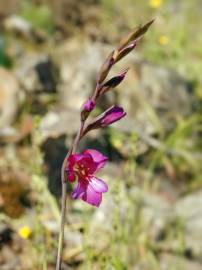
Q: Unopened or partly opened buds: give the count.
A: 6